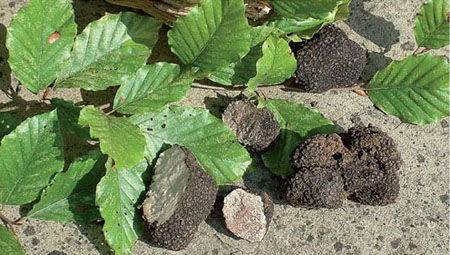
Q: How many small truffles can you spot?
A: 2